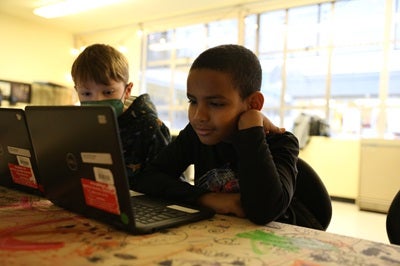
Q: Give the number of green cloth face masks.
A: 1